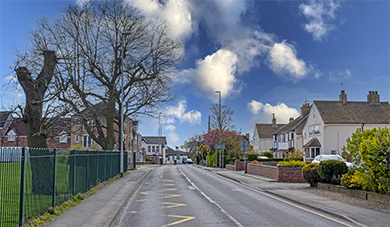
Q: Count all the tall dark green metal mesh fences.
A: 1